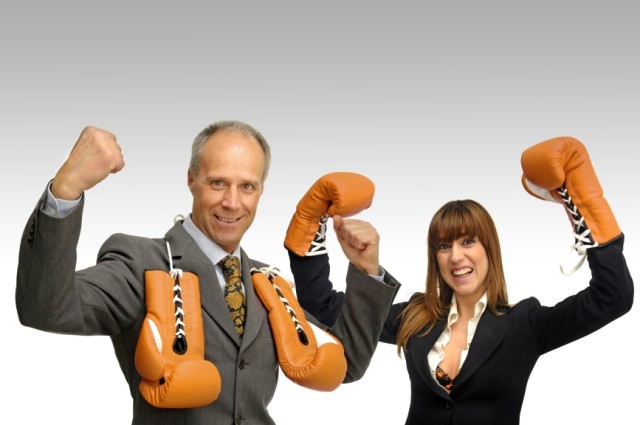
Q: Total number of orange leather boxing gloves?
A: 4